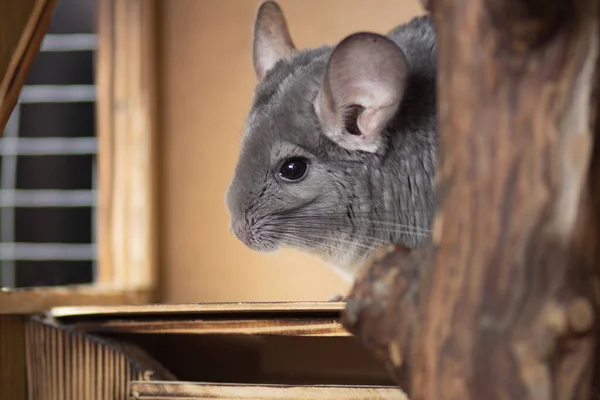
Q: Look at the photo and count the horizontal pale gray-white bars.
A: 5